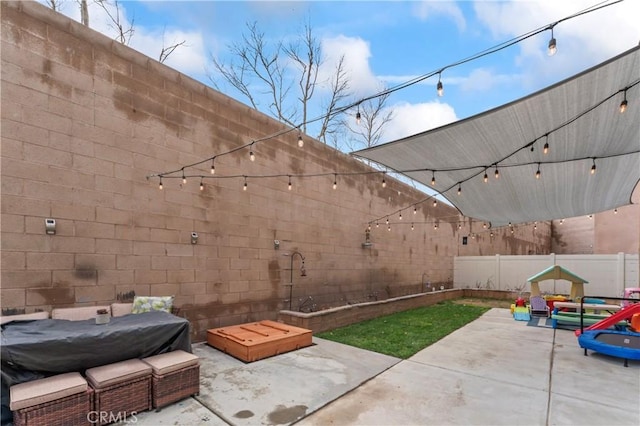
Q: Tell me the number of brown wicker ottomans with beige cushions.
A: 3